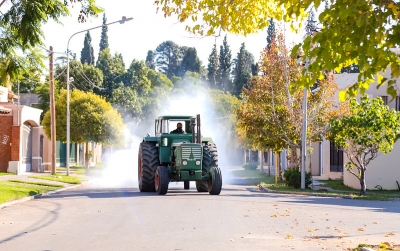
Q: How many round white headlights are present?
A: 2